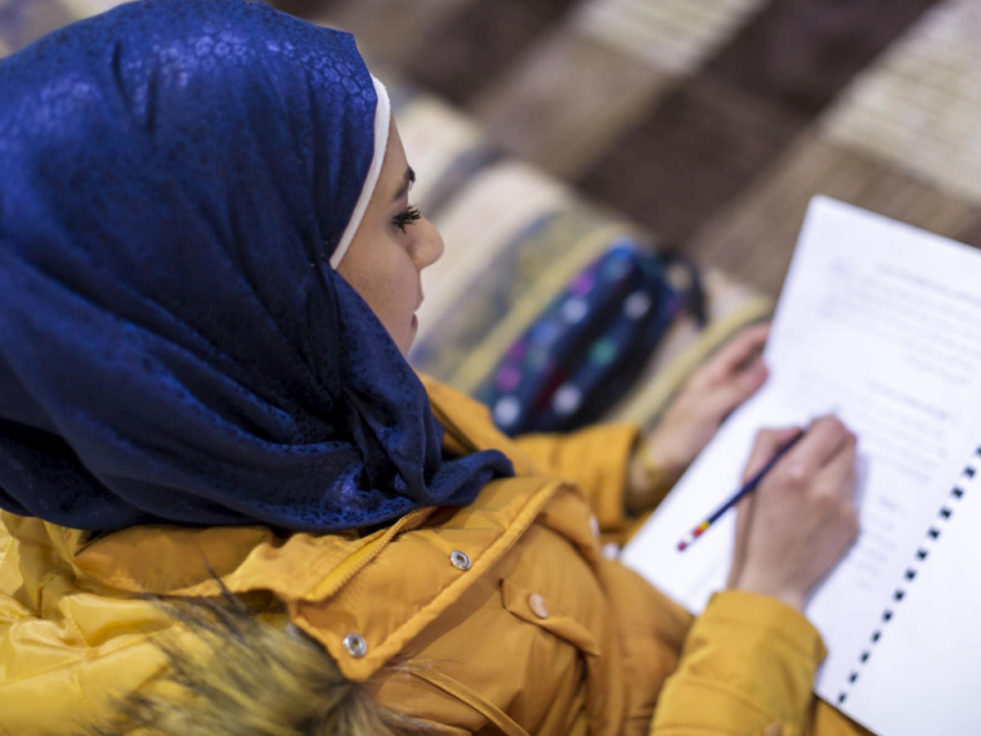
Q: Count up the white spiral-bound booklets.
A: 1